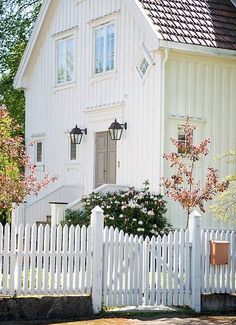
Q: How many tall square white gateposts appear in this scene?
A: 2